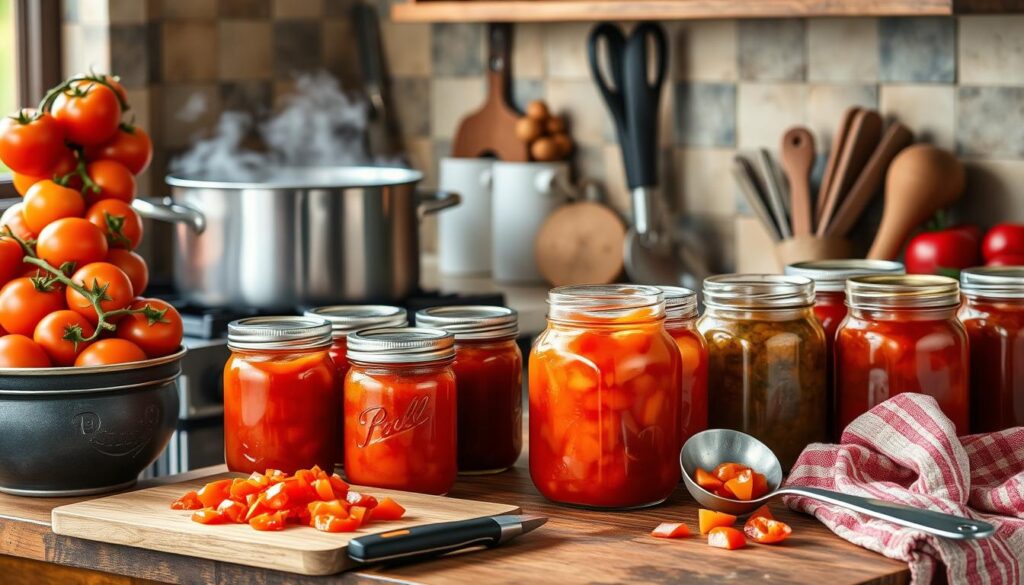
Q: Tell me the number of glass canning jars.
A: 10